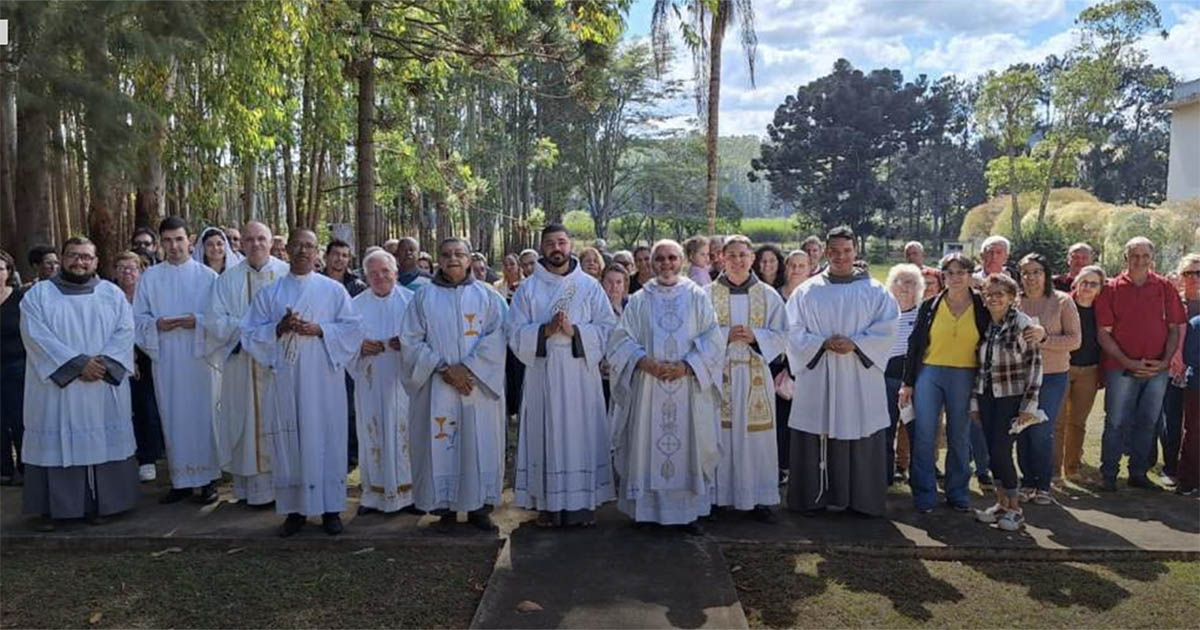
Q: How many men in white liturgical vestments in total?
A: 10